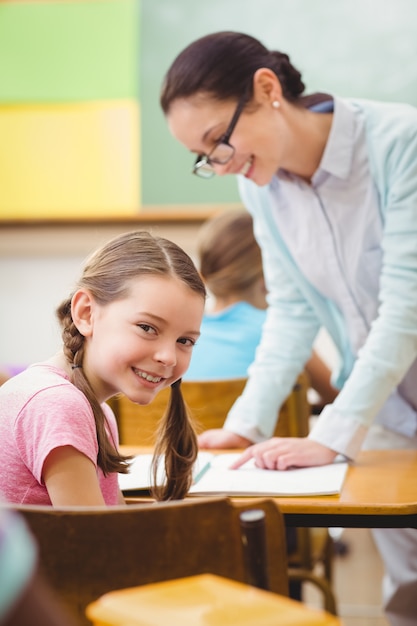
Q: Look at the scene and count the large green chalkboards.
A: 1